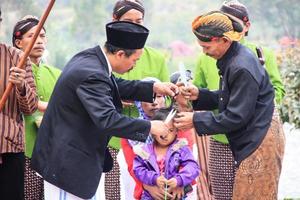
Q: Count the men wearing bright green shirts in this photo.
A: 3